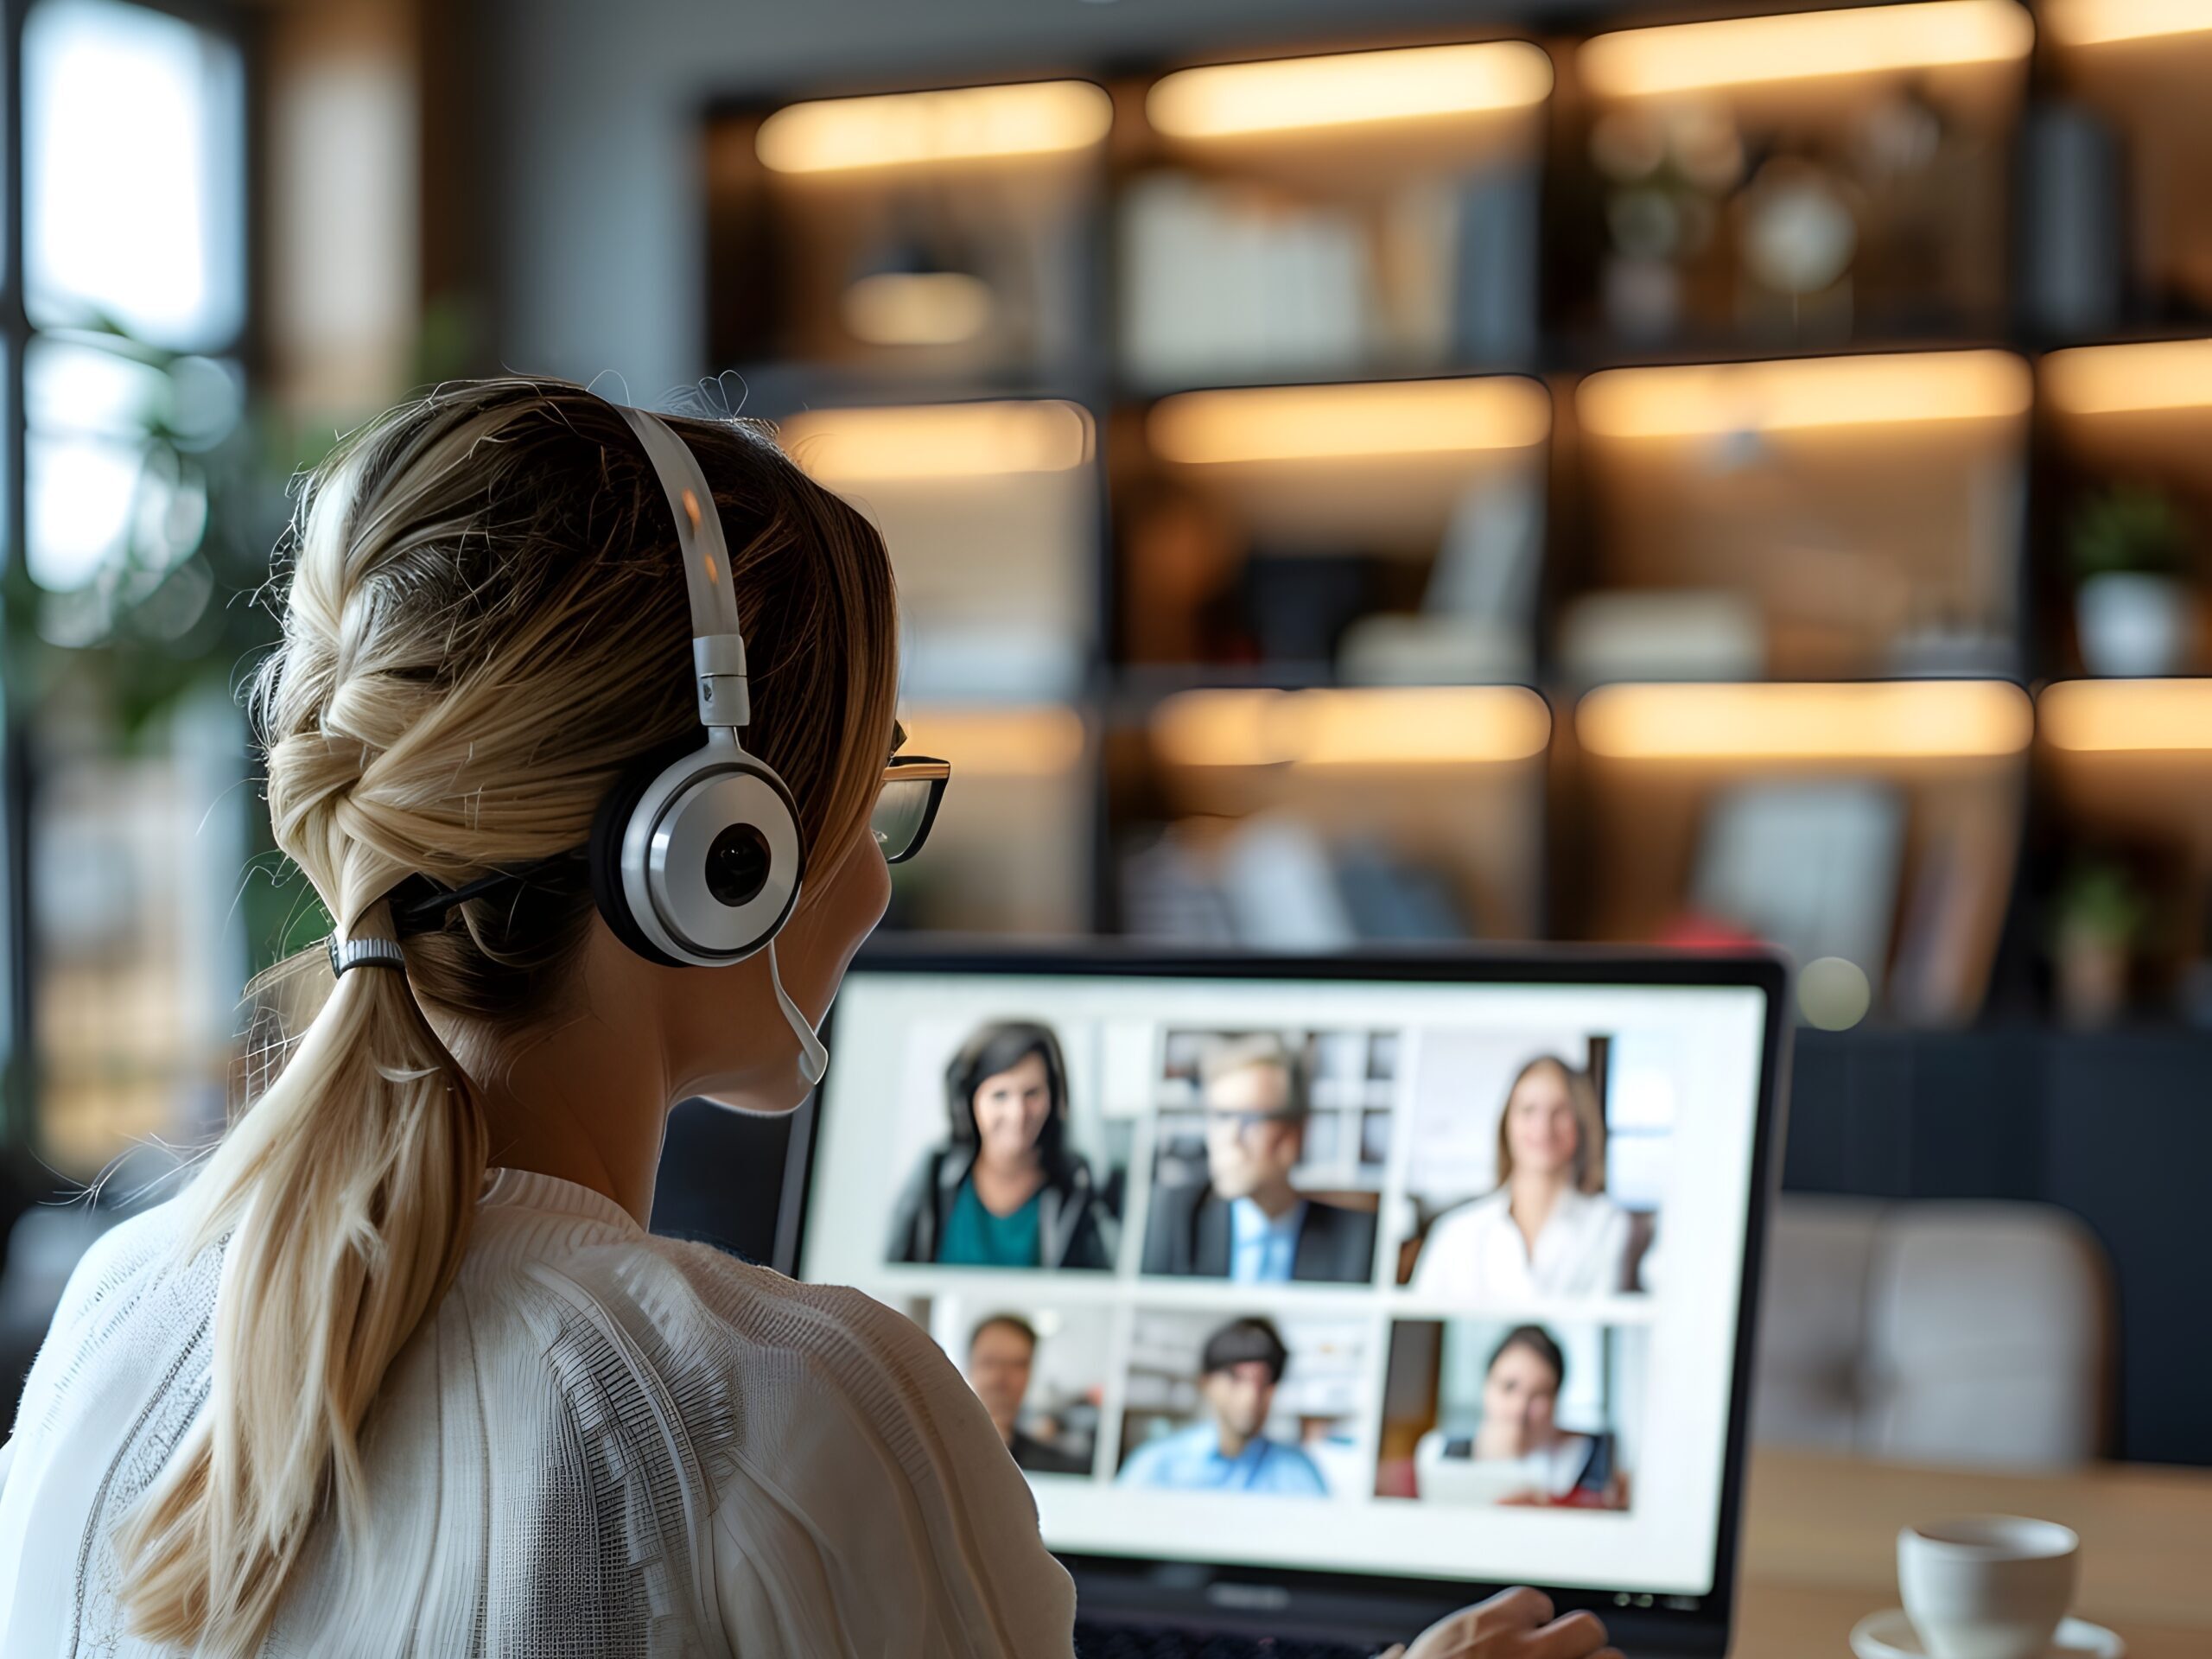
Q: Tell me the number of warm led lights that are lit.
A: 12